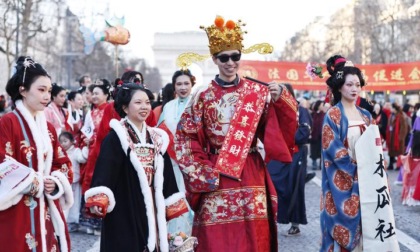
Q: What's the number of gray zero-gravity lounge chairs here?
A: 0